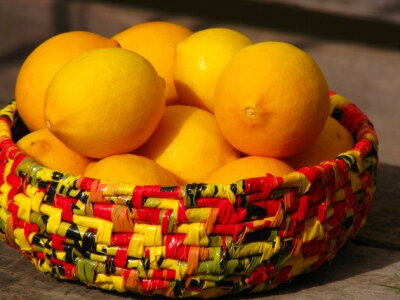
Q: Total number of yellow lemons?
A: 10